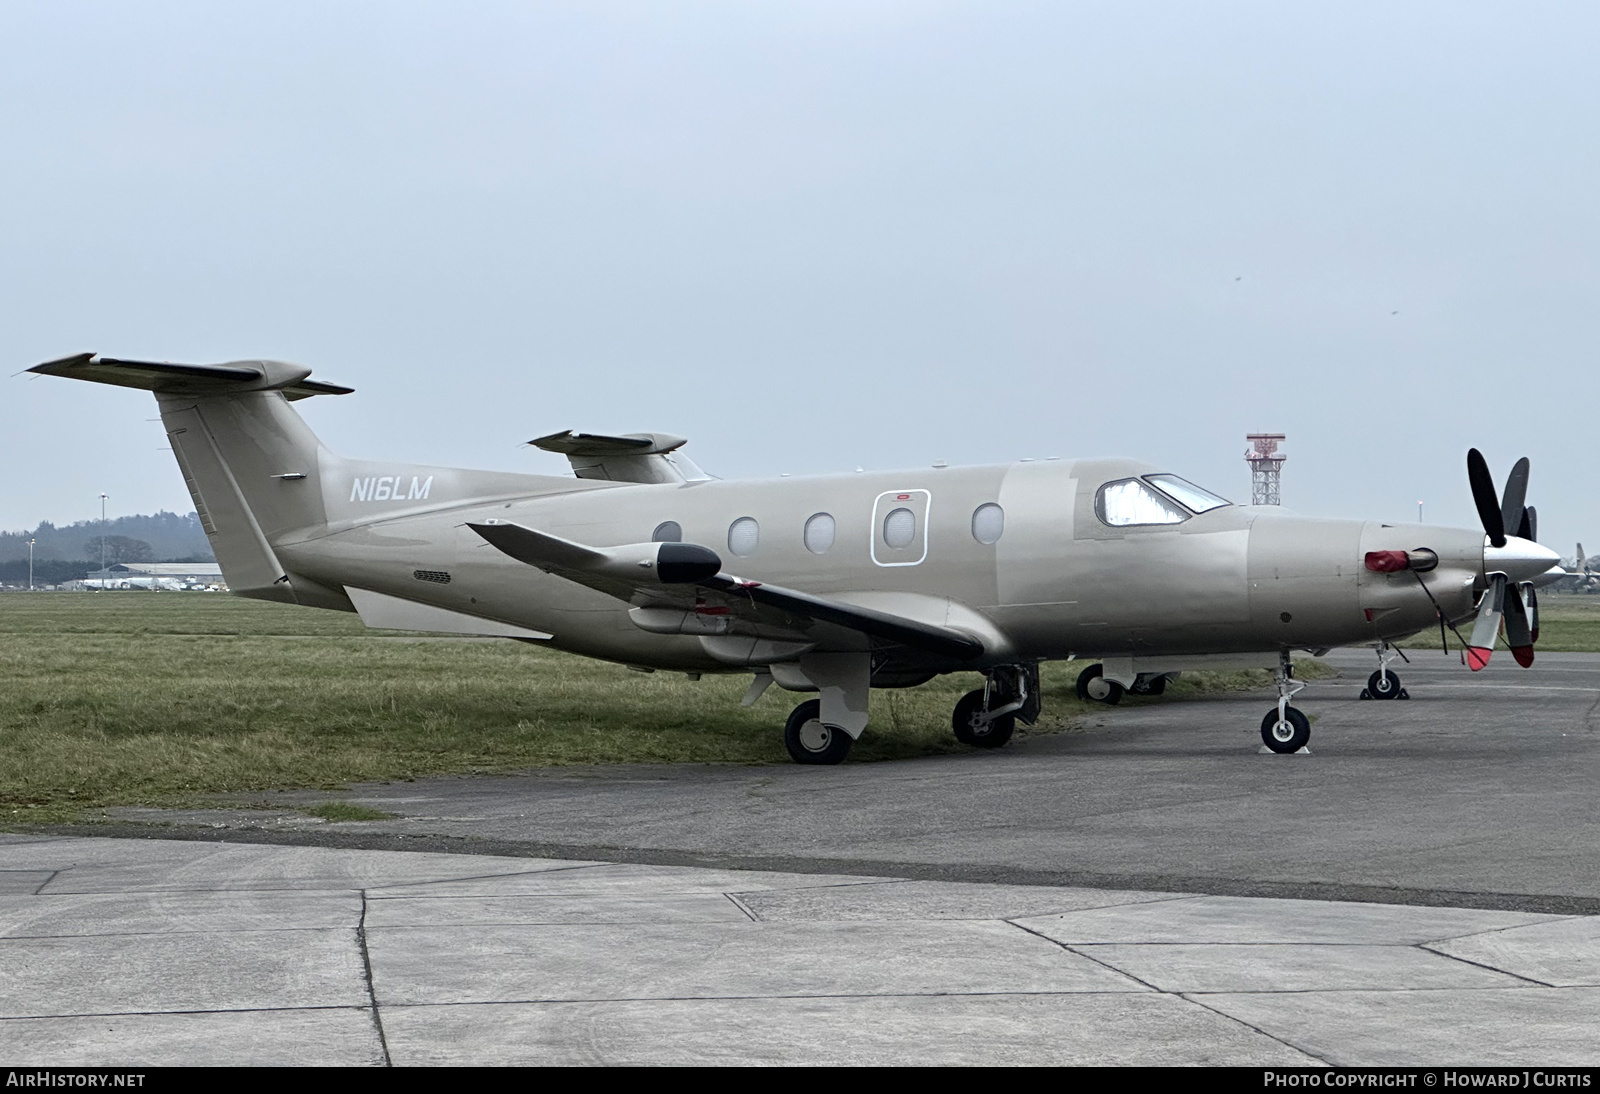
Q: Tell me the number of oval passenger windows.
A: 5